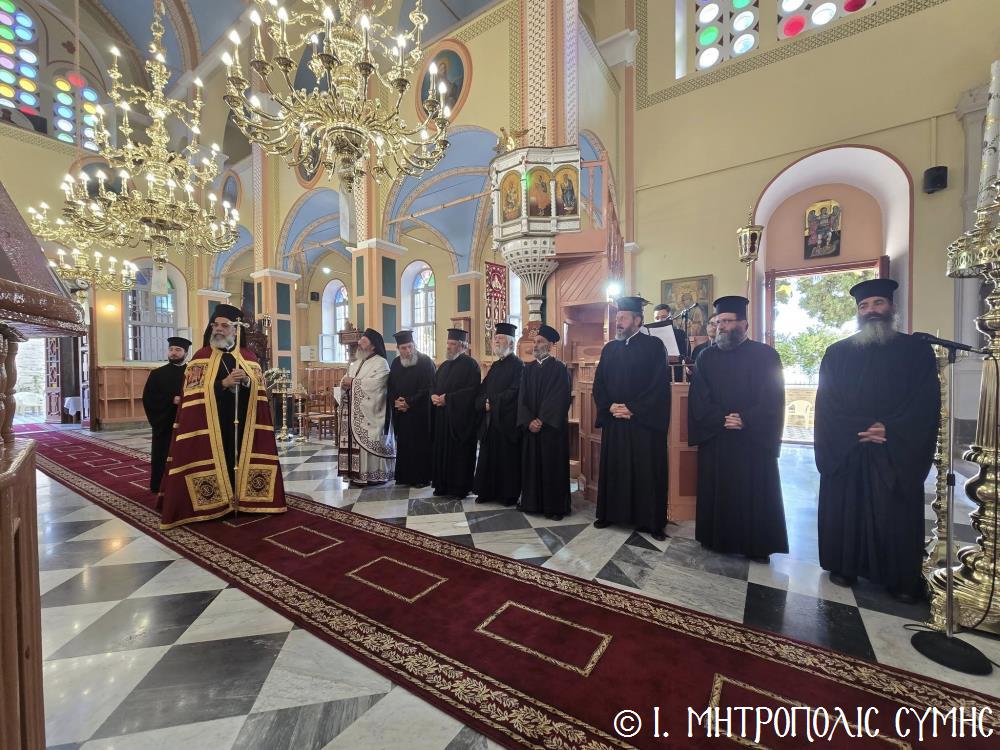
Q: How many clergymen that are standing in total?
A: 10